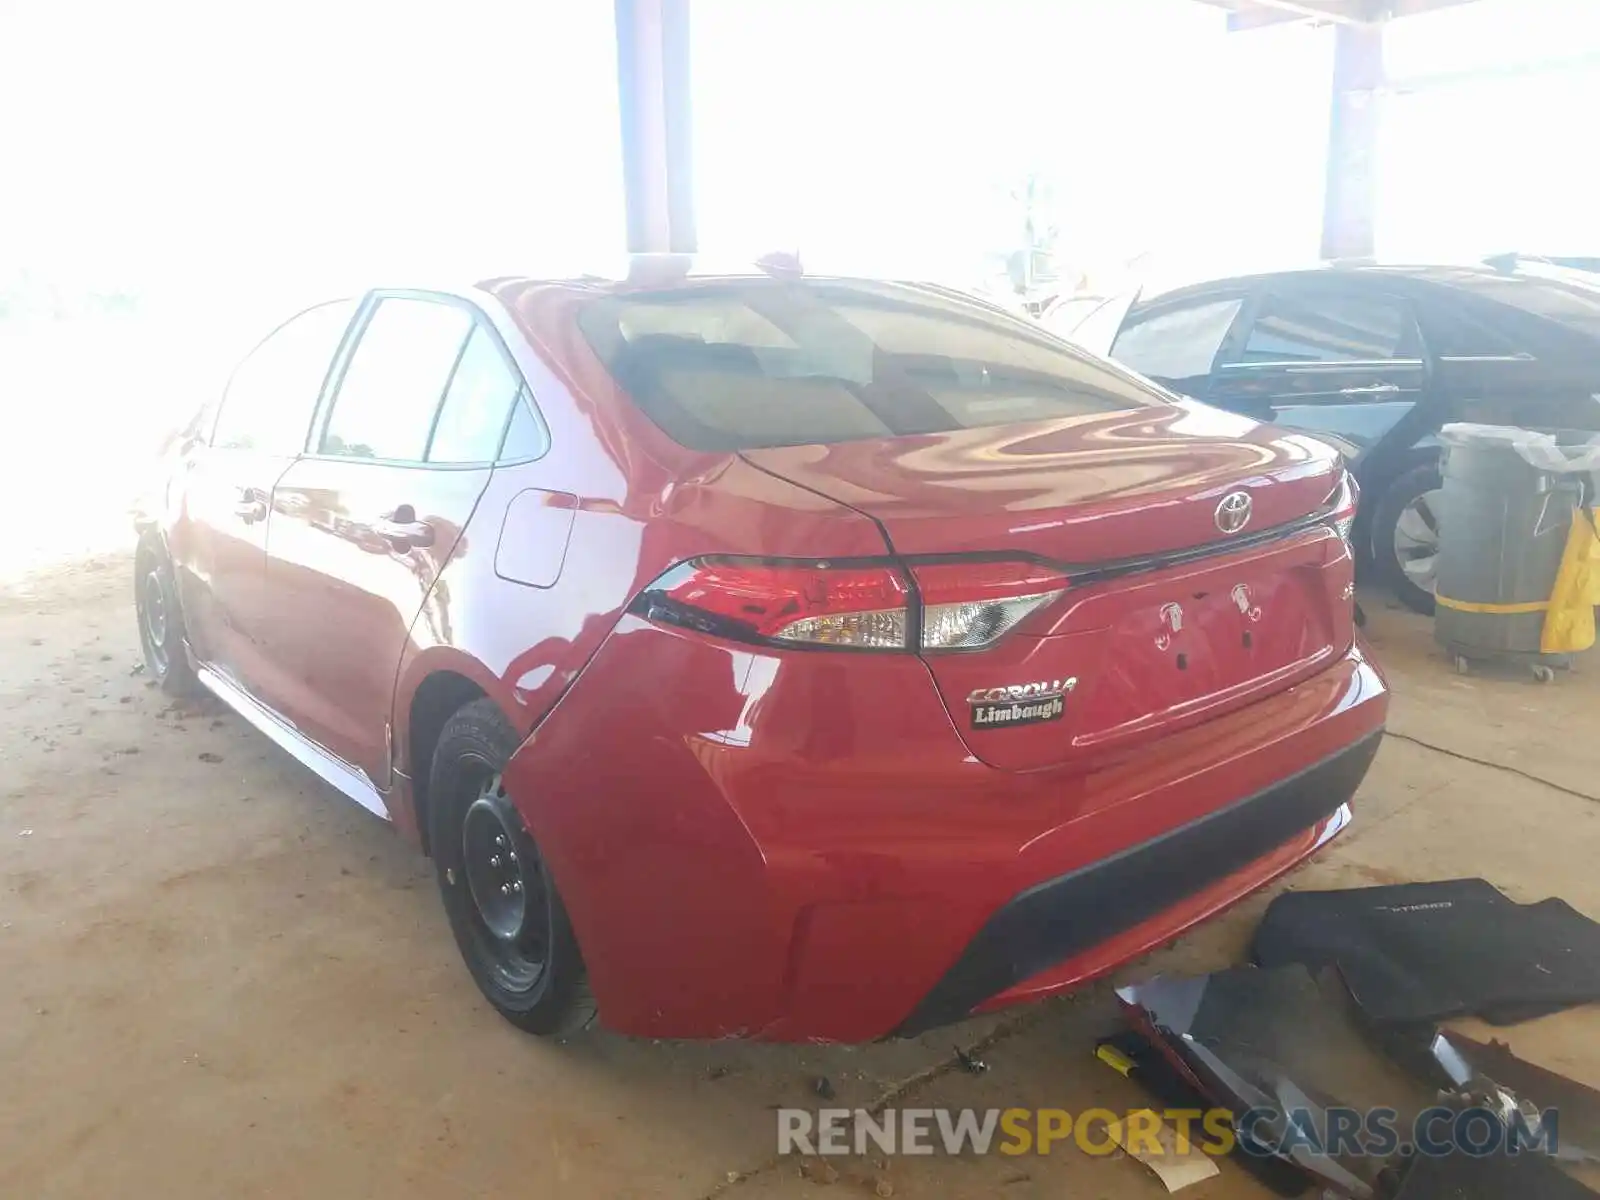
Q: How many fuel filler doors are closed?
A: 1